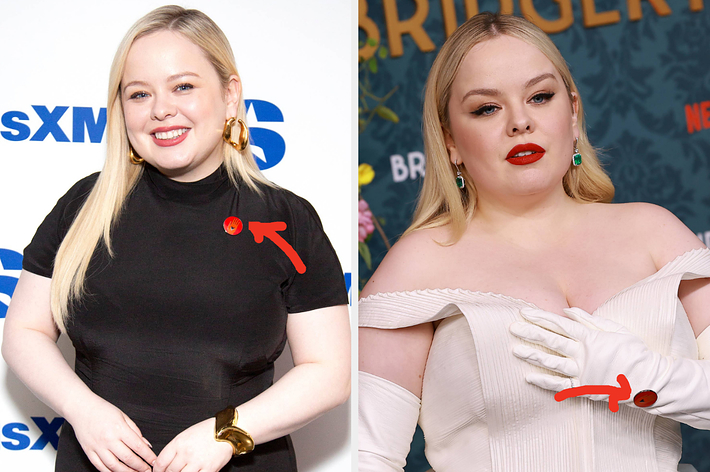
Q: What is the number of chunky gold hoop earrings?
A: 2